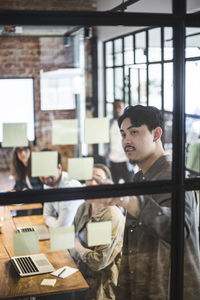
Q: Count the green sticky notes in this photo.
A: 8